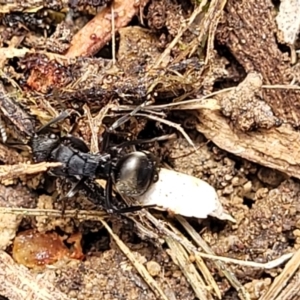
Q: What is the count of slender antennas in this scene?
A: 2